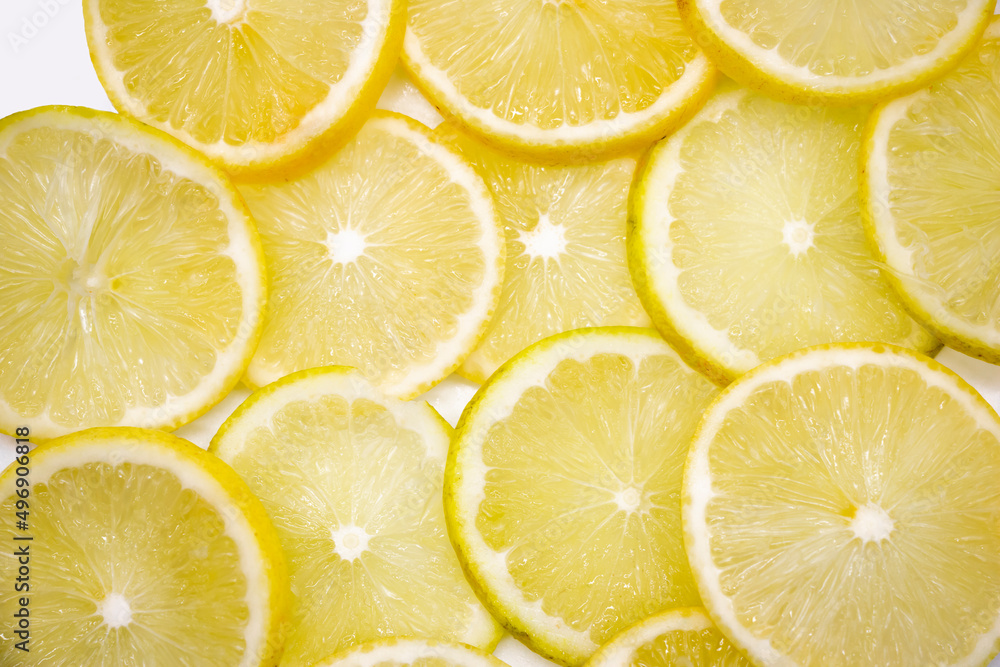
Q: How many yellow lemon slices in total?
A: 14